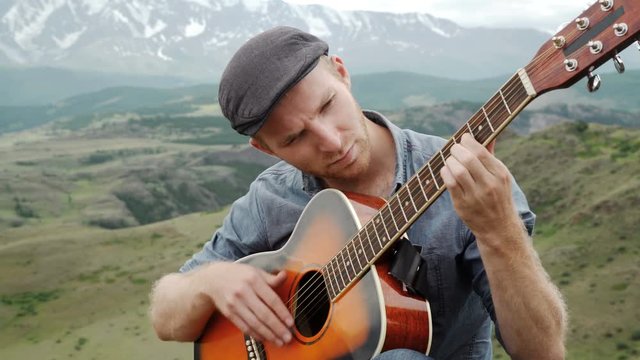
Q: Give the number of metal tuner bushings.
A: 6